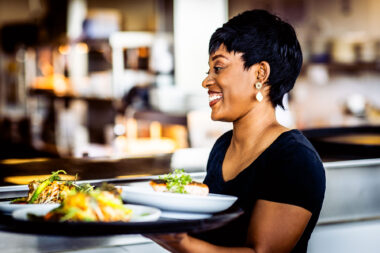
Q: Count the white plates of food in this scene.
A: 3